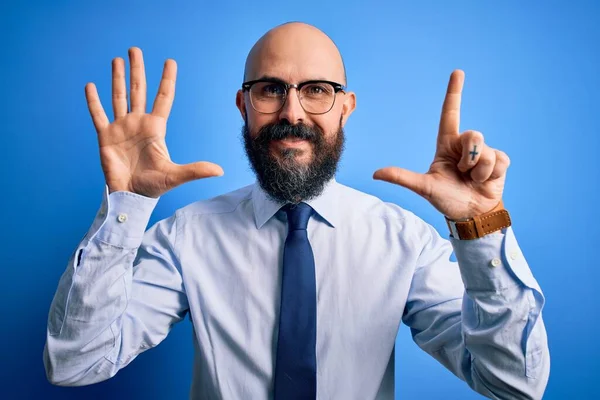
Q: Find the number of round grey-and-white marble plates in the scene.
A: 0